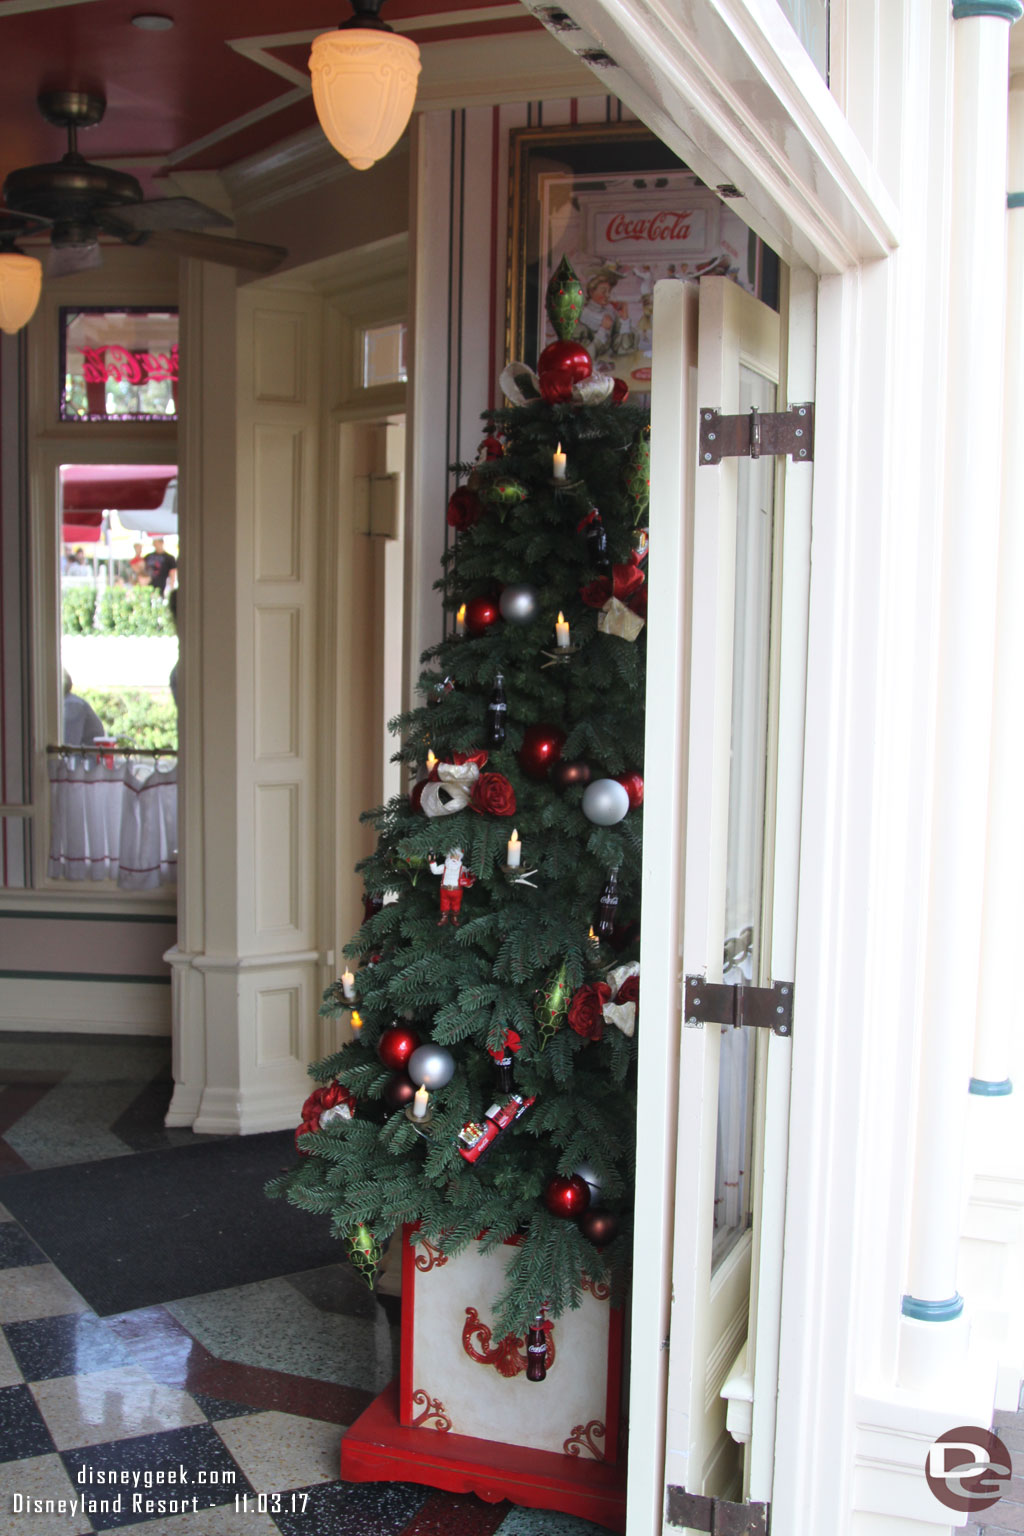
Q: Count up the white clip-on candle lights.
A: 9